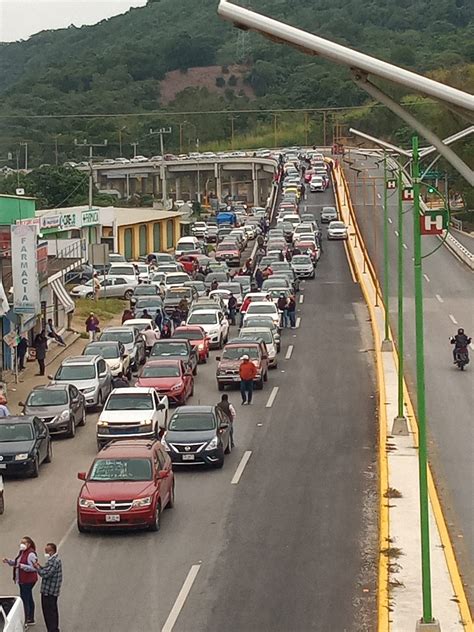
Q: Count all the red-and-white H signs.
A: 3